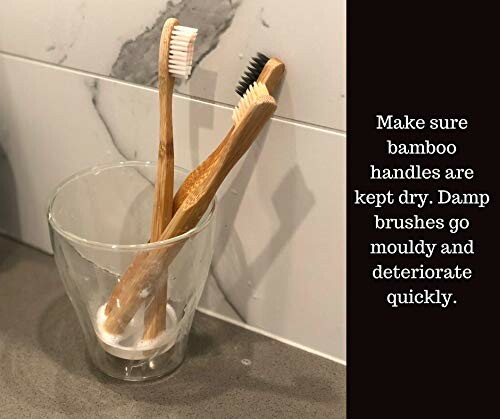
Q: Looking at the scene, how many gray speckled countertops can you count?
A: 1